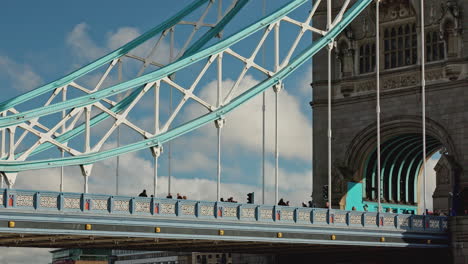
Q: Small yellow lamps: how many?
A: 8